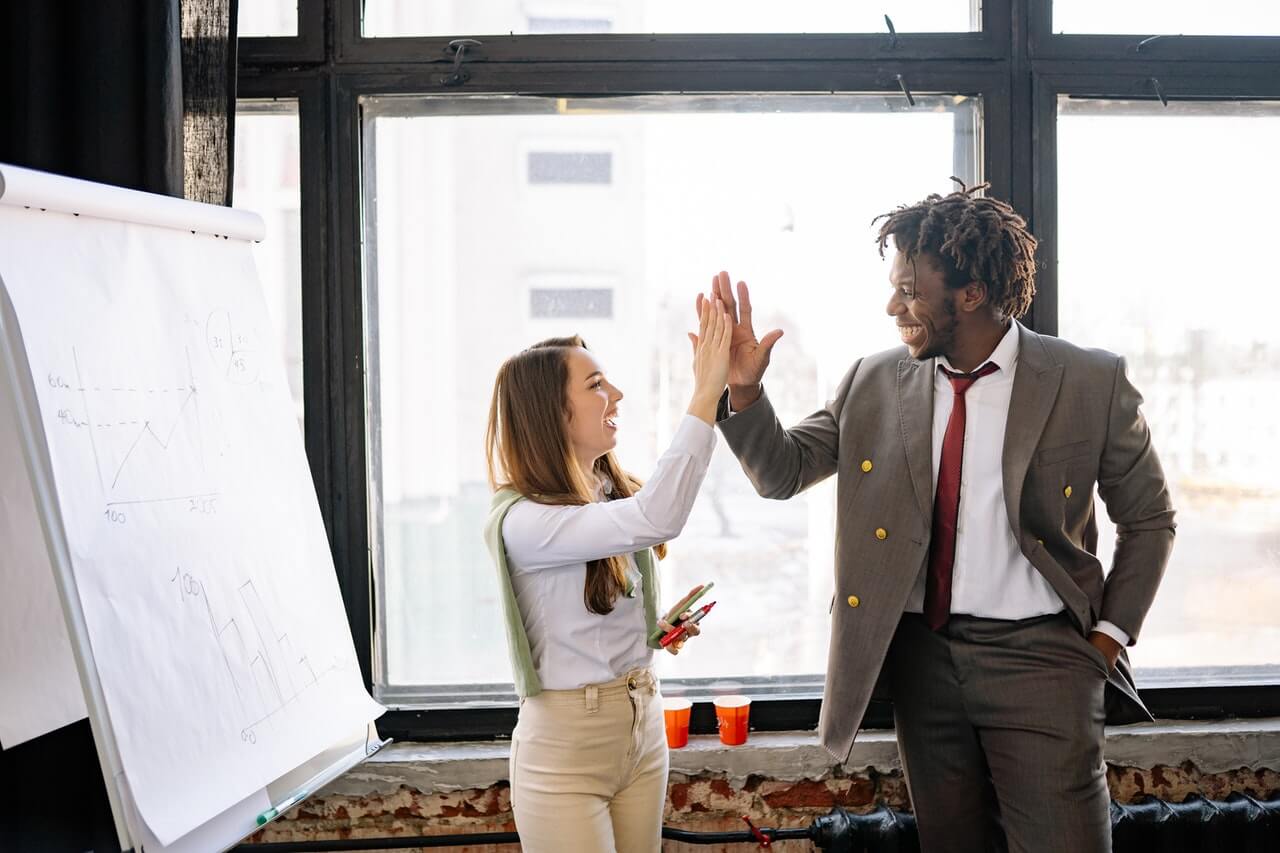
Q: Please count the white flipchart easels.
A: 1